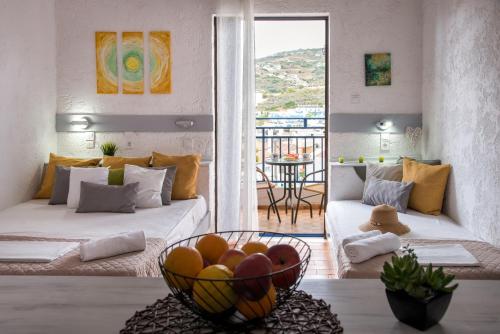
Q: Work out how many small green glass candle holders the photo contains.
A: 3